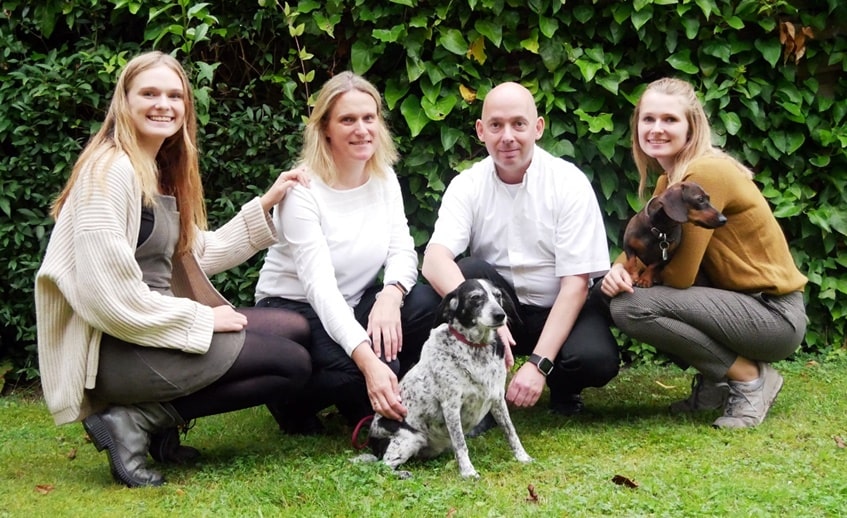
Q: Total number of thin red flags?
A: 0